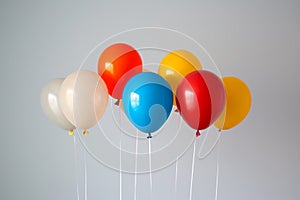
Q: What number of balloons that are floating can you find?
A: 7